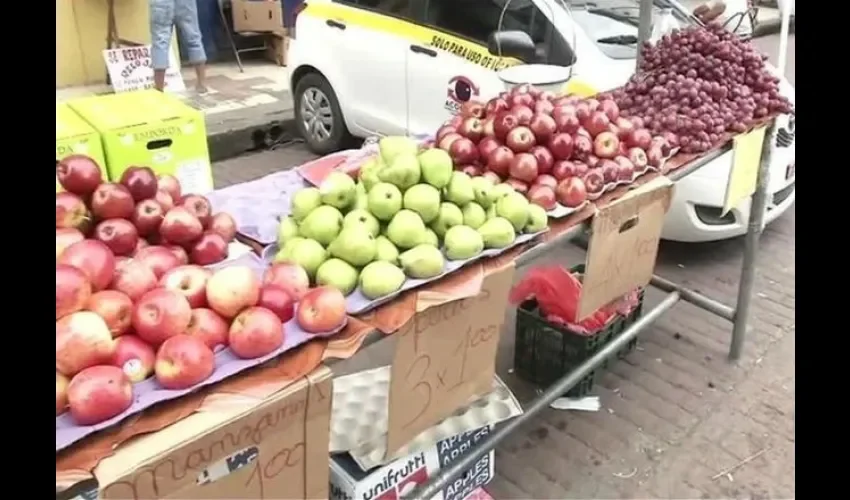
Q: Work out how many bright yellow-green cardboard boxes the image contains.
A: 2